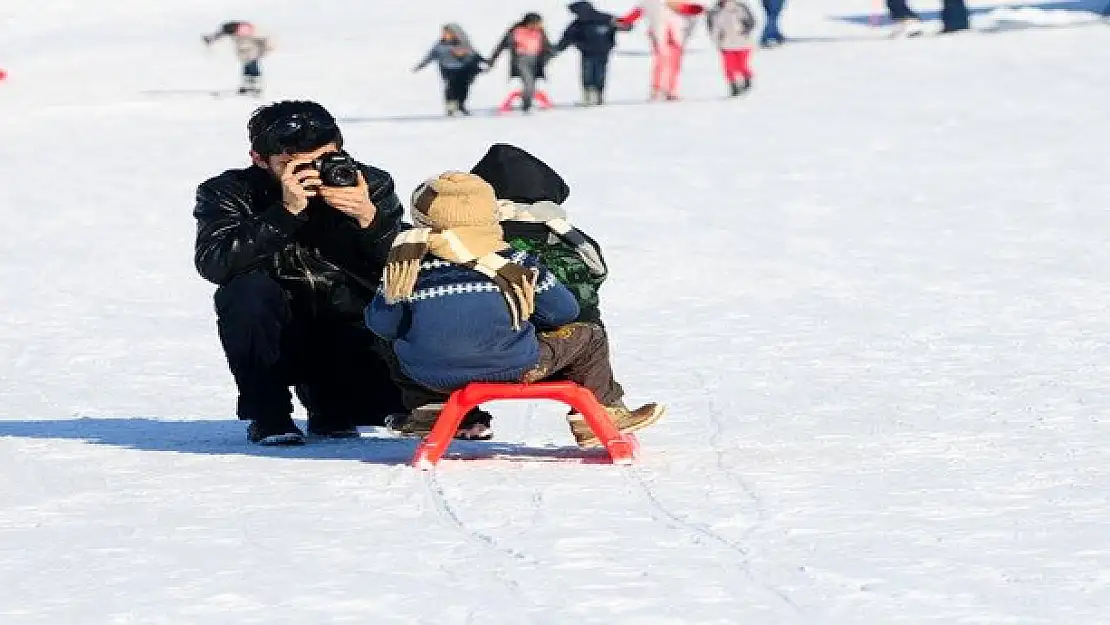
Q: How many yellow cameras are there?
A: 0